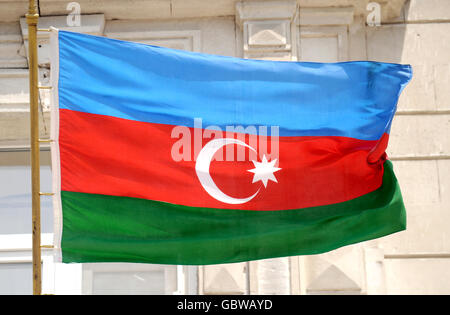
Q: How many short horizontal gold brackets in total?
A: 5